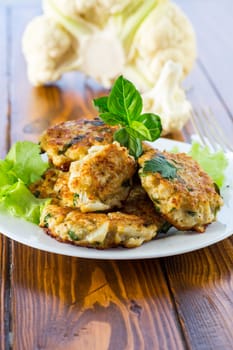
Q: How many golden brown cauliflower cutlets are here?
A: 5